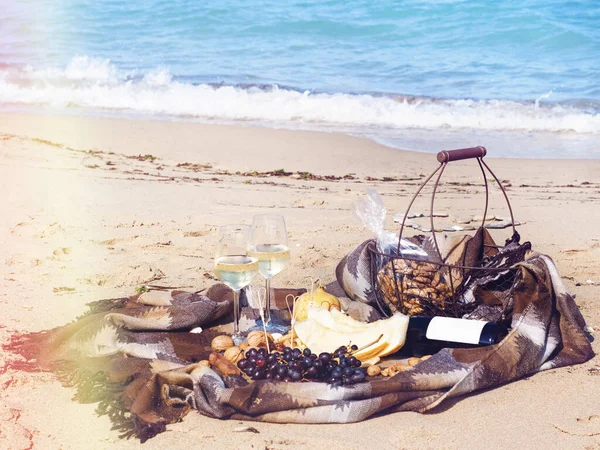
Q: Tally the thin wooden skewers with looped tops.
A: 3